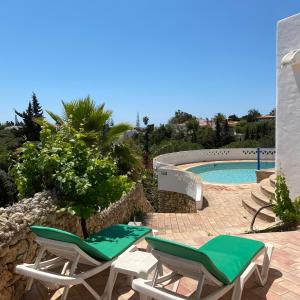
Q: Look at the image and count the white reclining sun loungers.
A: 2